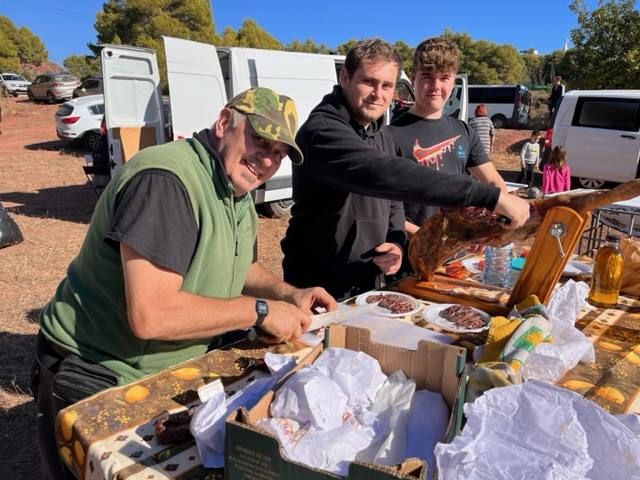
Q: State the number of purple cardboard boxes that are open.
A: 0